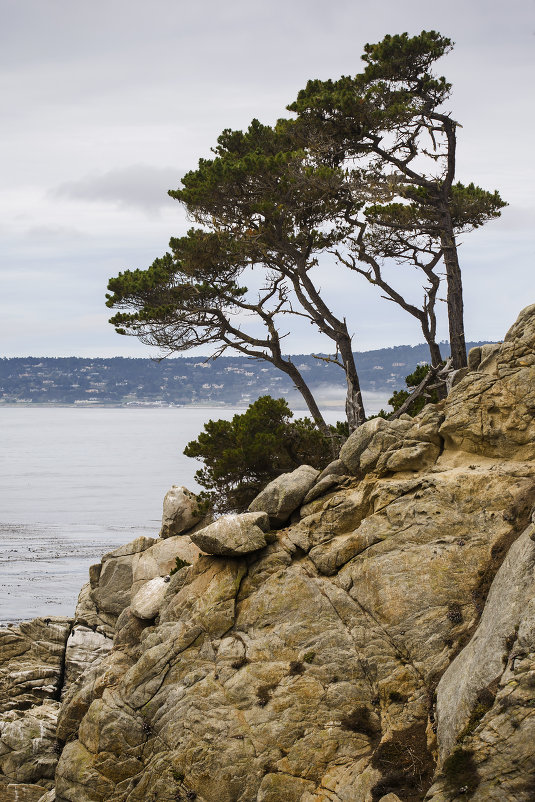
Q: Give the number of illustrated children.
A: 0